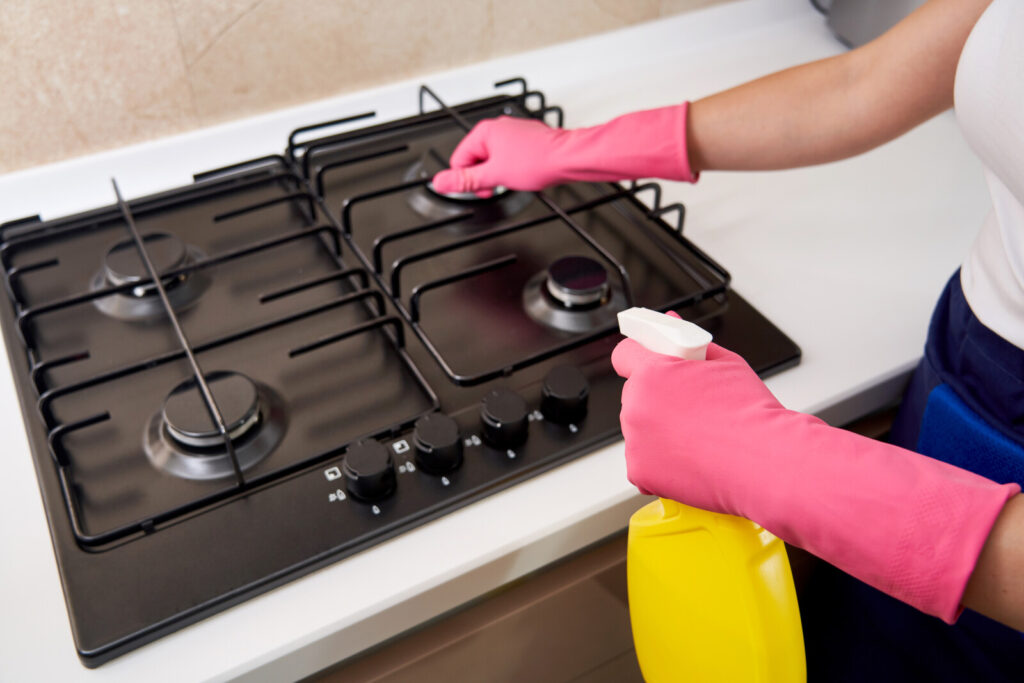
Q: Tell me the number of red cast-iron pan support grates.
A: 0